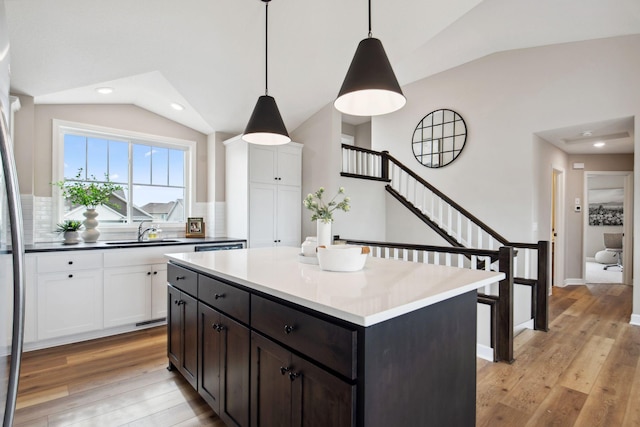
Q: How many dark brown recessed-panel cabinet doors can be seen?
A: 6